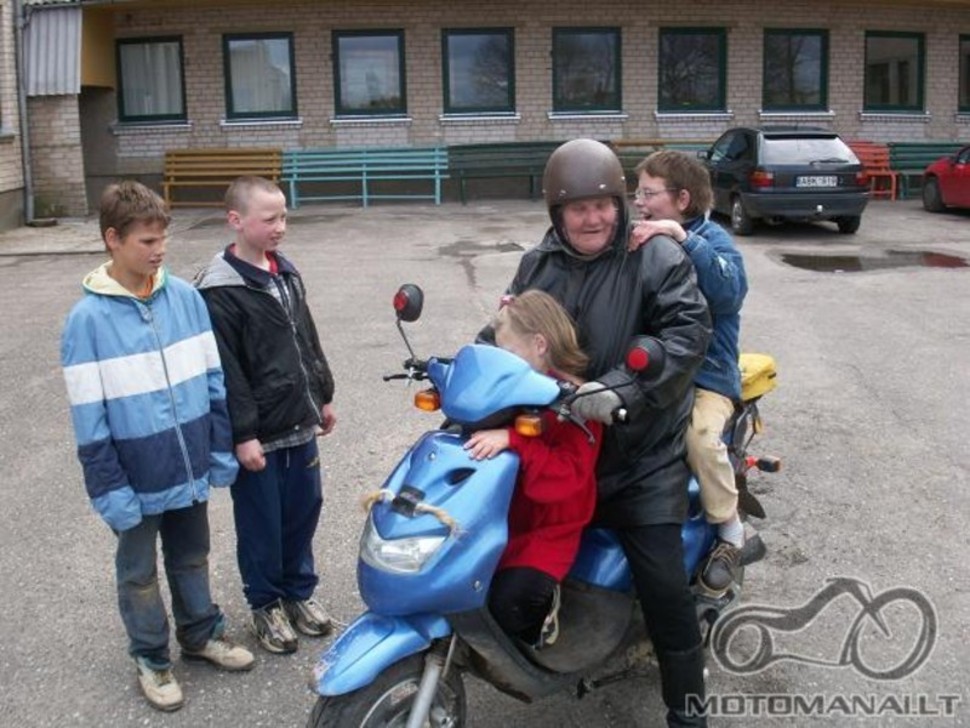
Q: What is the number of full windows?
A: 8